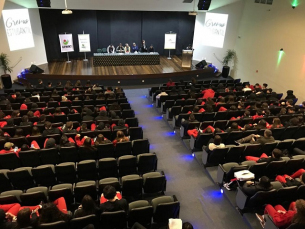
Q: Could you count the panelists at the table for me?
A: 6